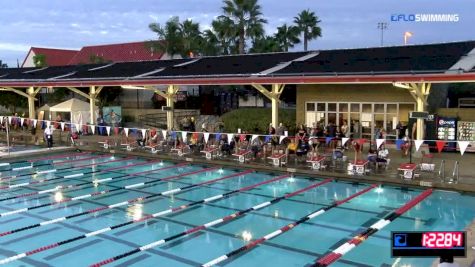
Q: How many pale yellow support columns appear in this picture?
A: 5